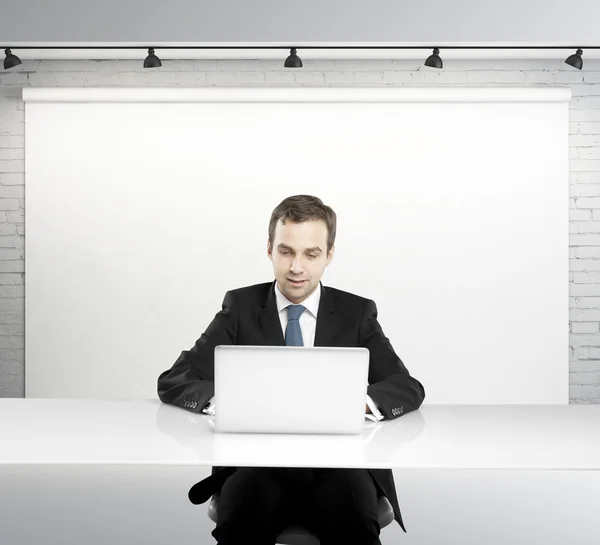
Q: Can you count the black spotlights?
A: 5